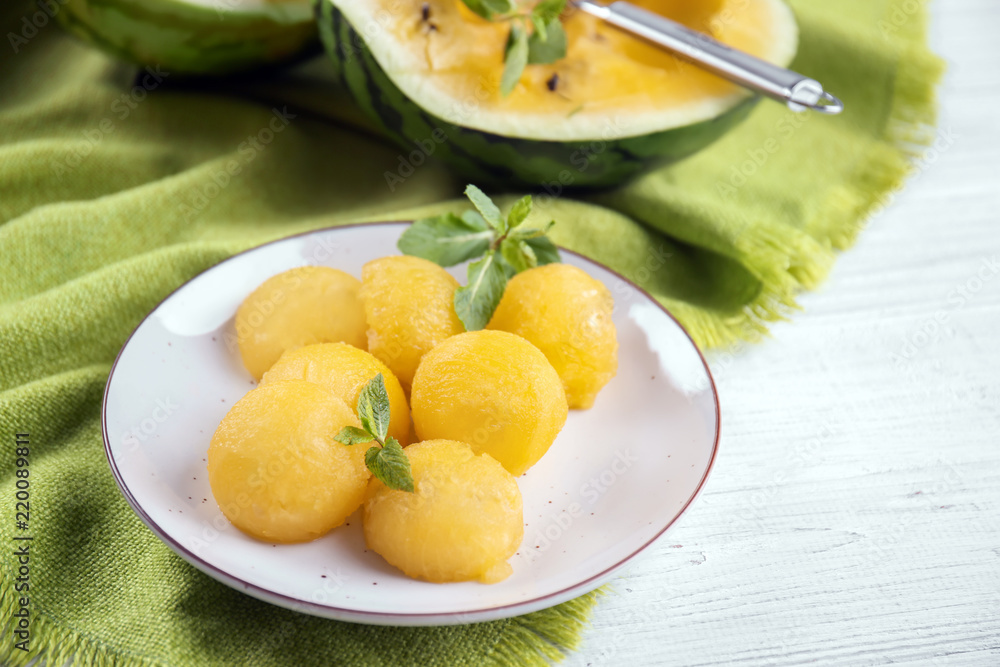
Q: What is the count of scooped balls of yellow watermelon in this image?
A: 7